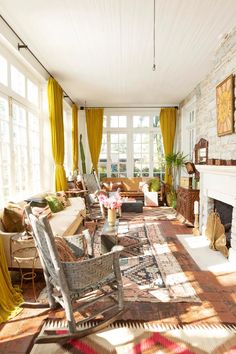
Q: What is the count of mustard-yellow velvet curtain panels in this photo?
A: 5